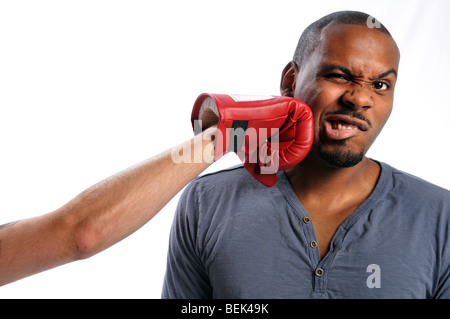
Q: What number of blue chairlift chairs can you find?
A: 0